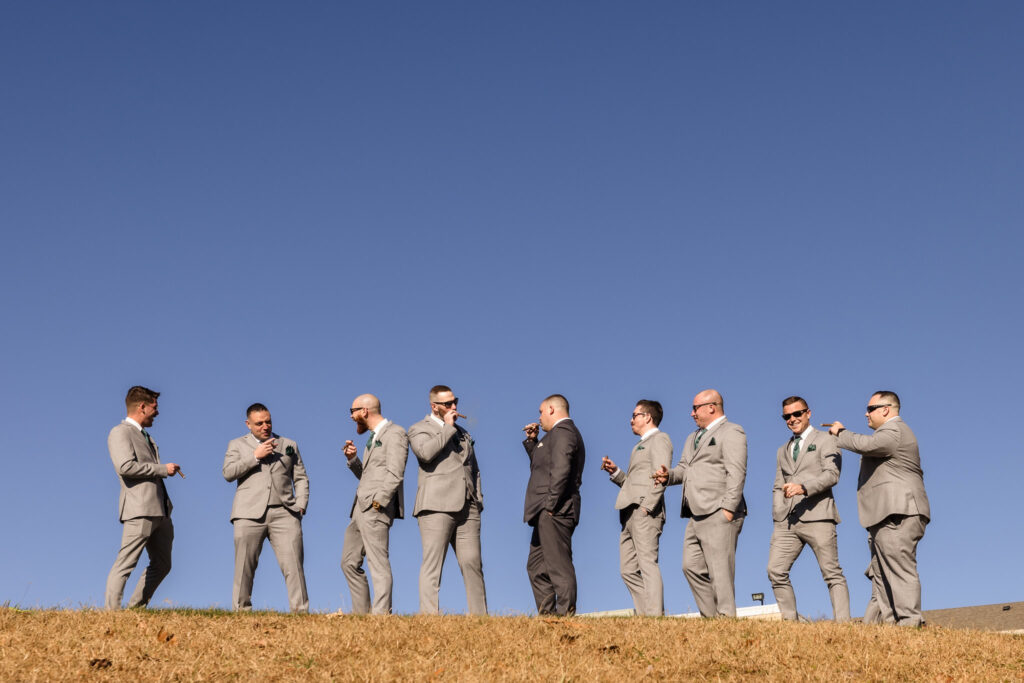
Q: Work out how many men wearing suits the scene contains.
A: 9